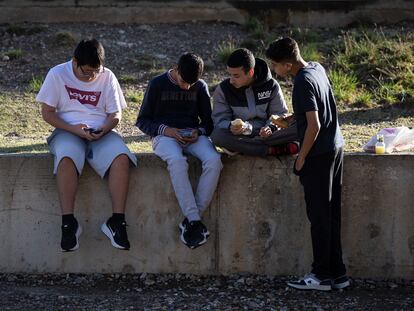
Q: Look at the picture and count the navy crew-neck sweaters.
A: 1